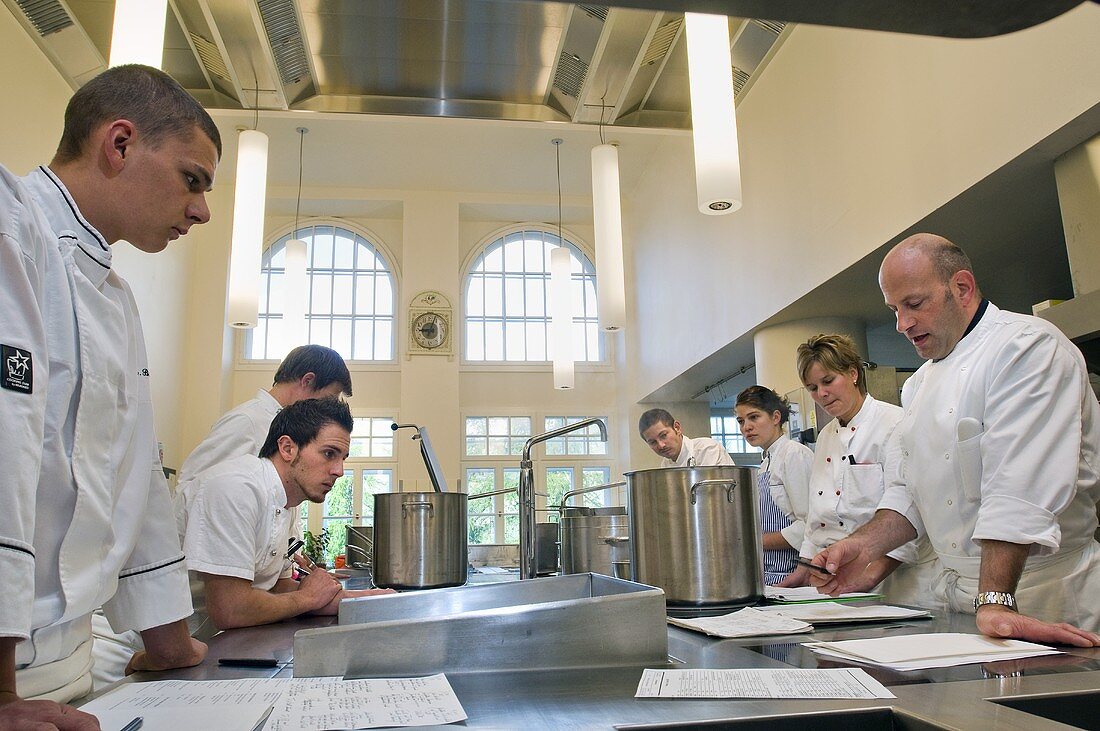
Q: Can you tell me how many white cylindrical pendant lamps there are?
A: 6